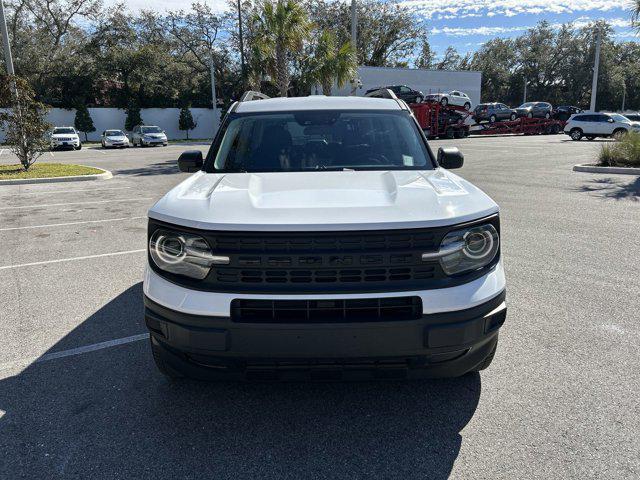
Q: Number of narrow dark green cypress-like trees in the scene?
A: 3